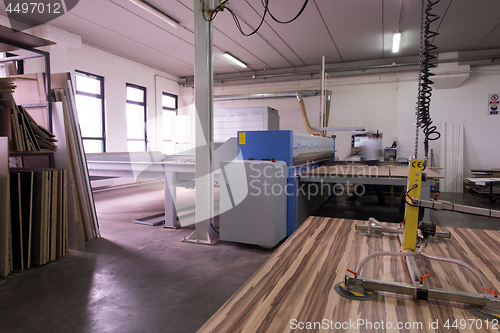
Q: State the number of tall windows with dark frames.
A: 3